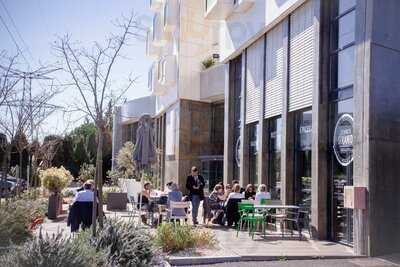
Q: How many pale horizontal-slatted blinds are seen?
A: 3